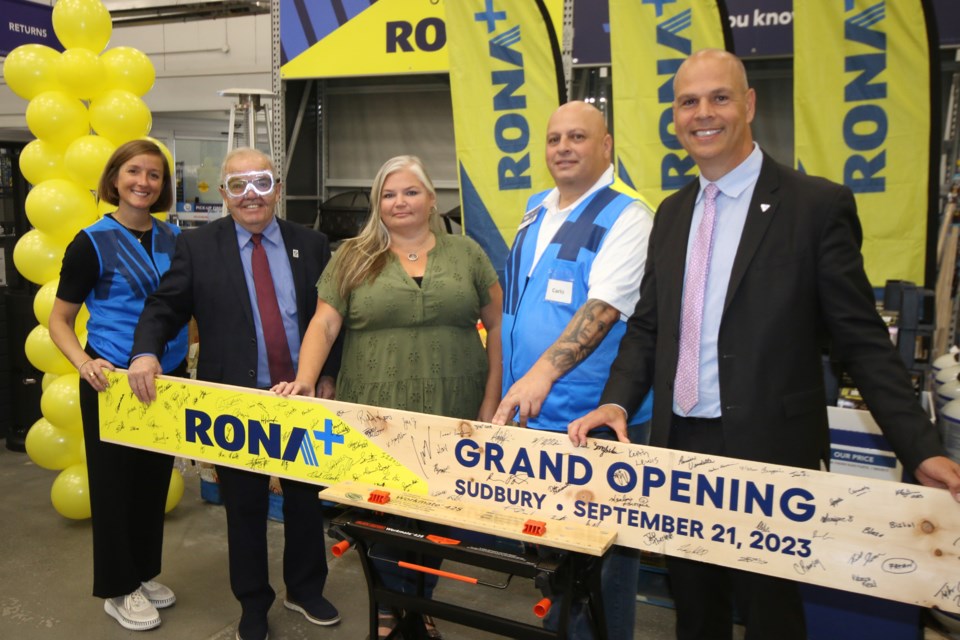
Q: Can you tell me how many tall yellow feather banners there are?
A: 3